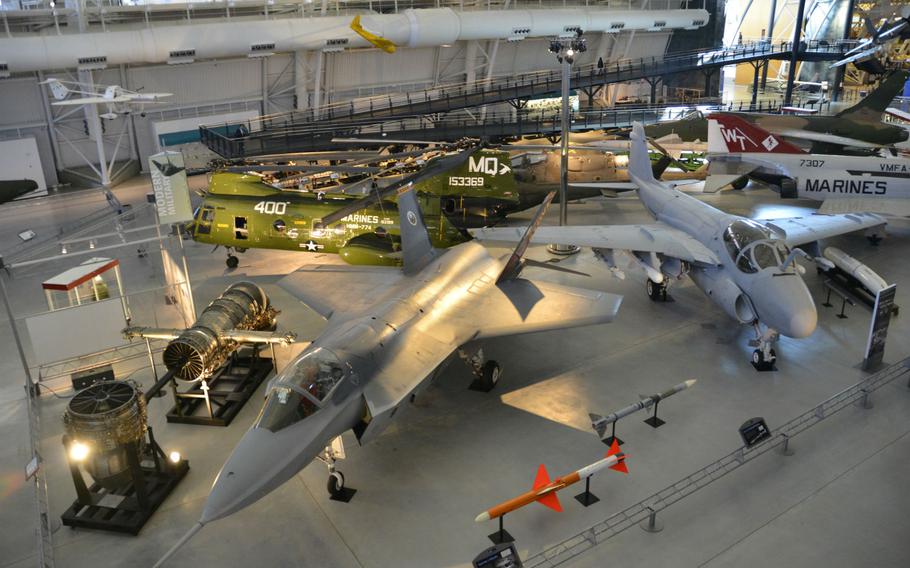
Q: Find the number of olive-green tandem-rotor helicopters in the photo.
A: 1